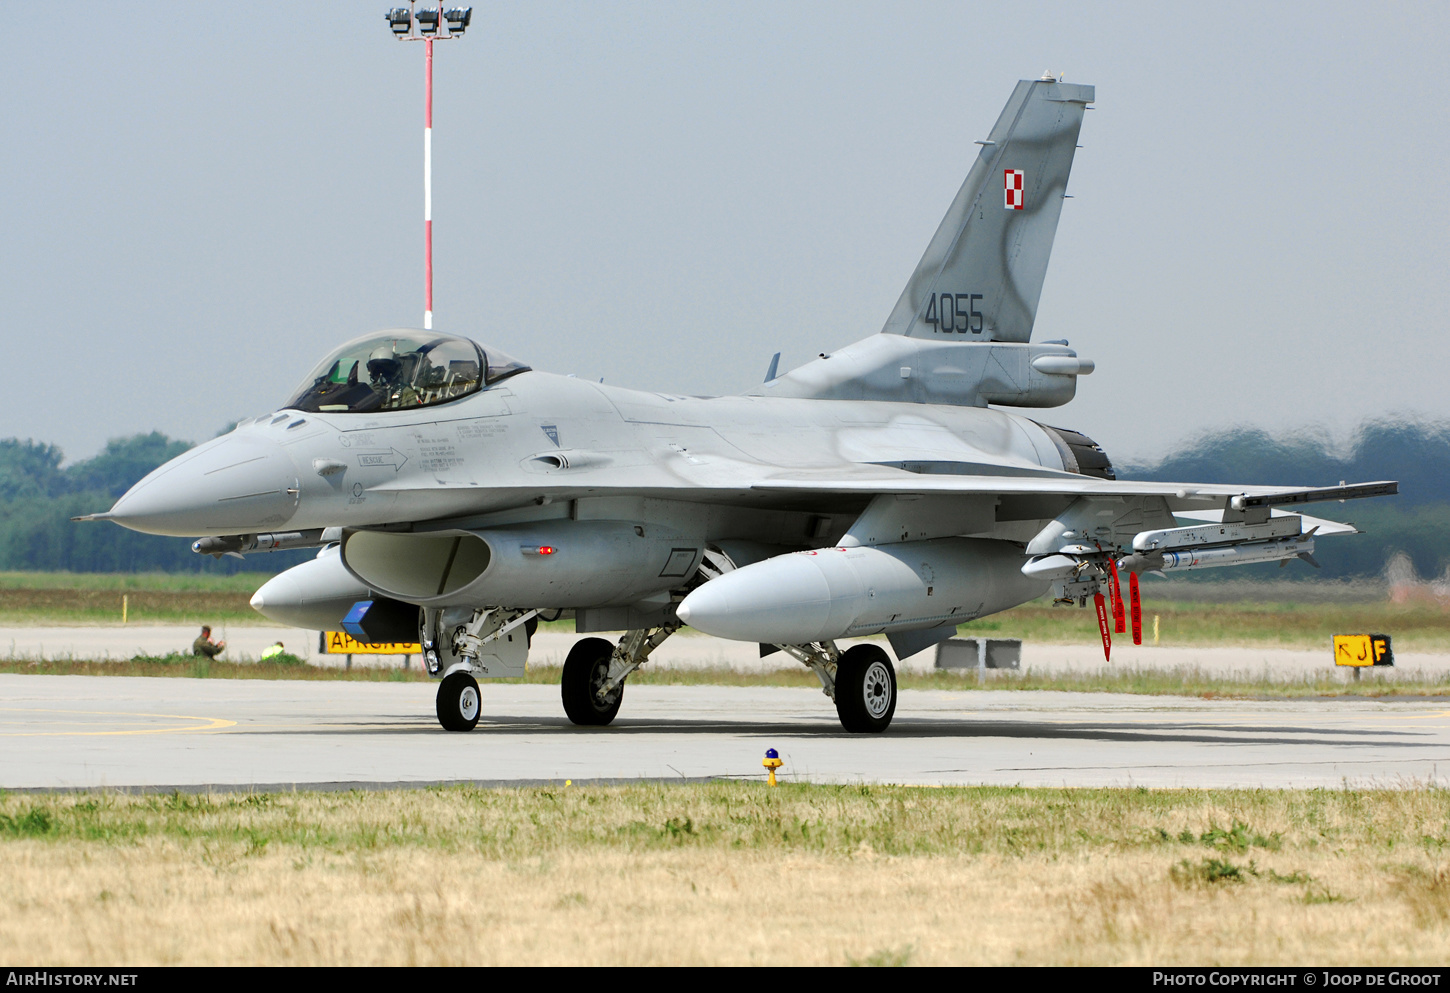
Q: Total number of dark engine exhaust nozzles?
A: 1